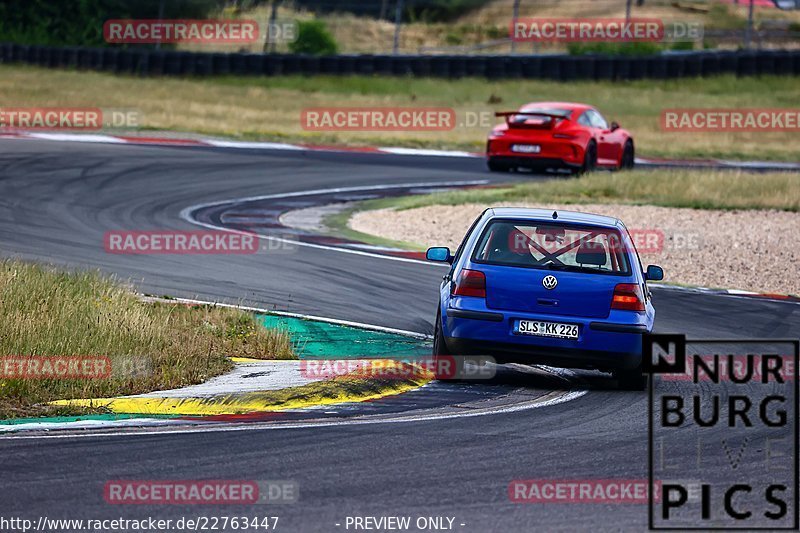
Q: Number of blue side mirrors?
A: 2